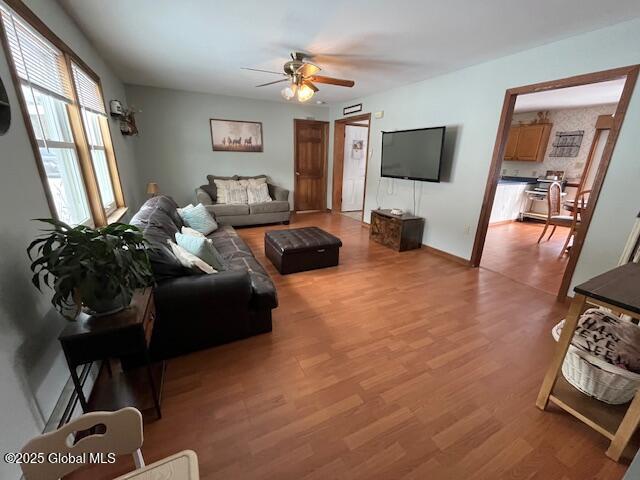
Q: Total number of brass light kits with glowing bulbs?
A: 1